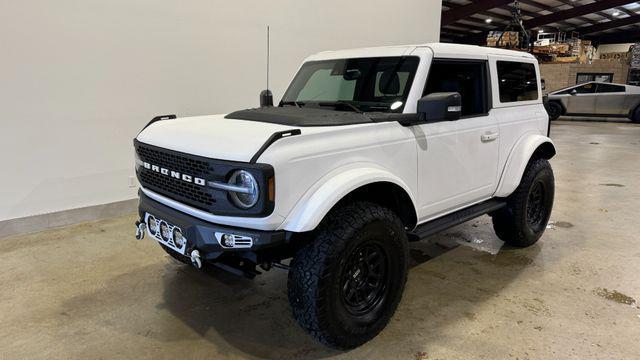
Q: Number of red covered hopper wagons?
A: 0